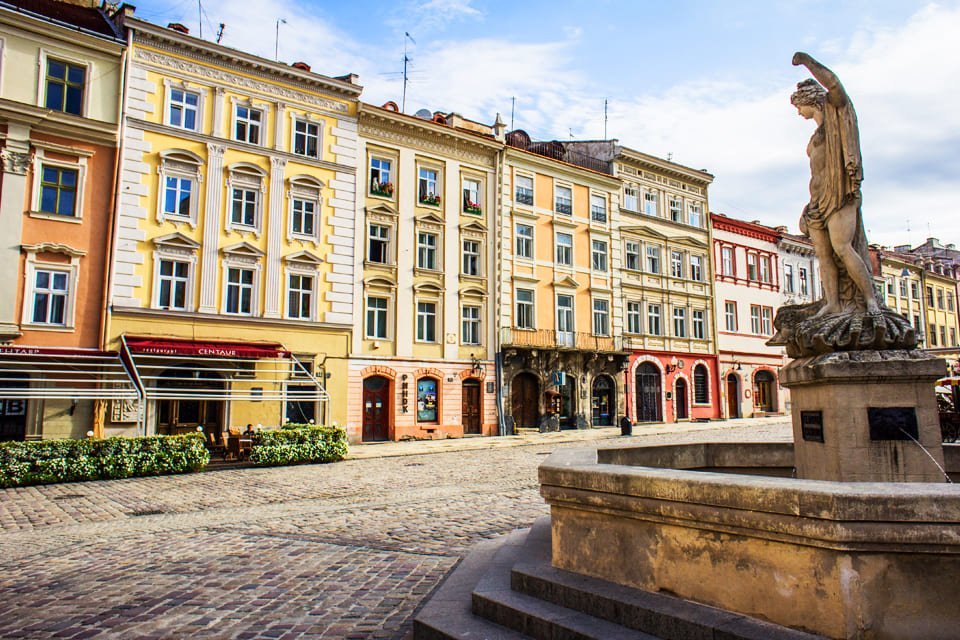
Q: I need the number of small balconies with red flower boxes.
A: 3